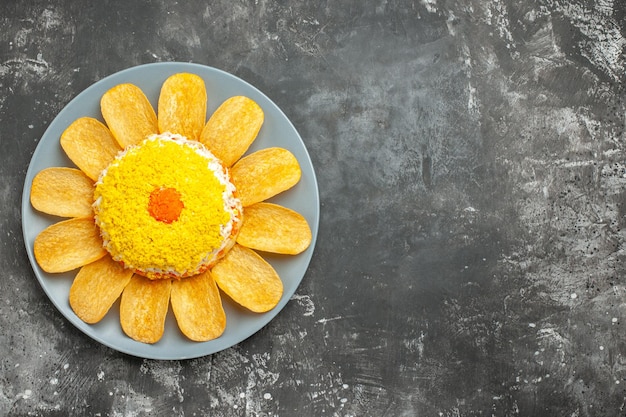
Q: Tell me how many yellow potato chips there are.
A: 12